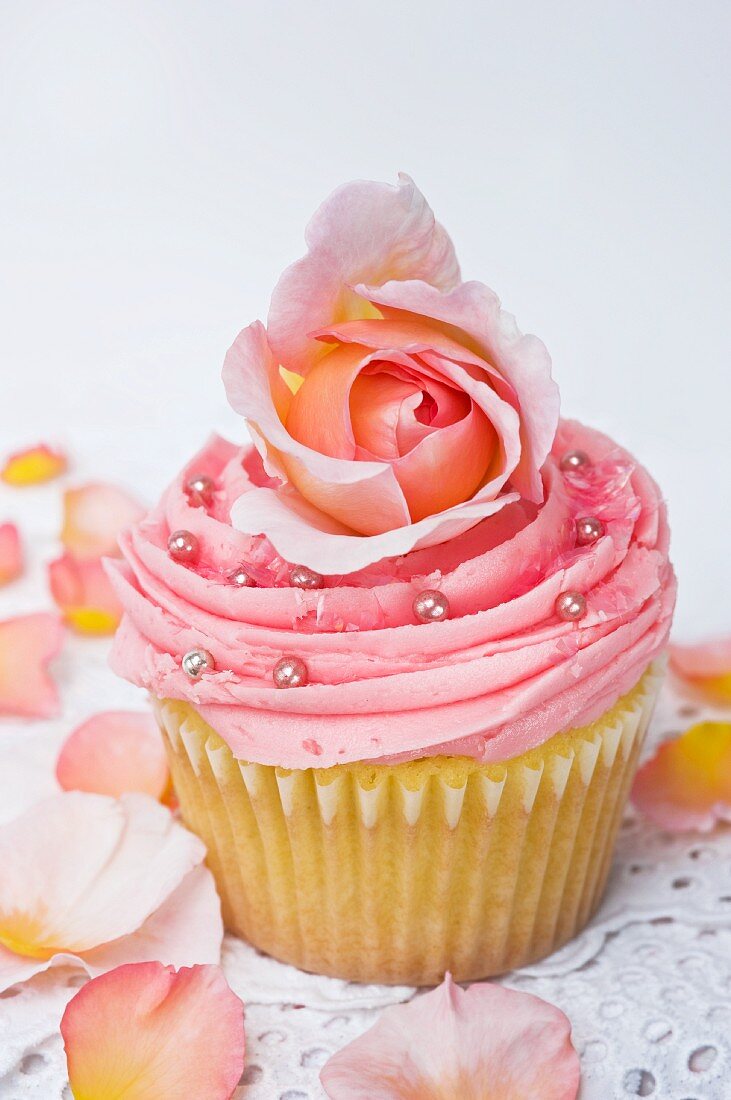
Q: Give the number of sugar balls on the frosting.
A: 10